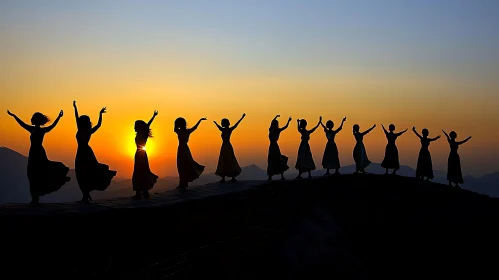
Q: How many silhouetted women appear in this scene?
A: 12